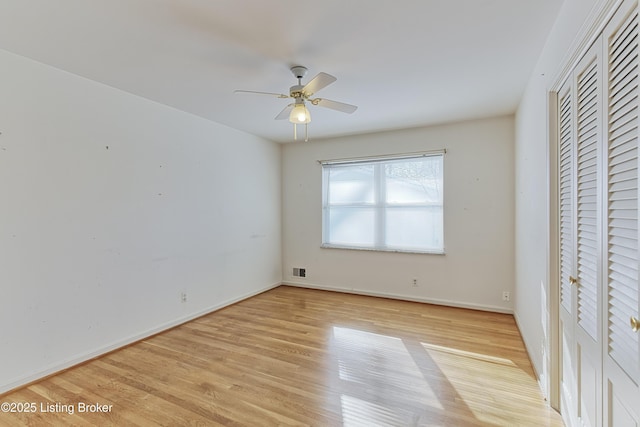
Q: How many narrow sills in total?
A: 1